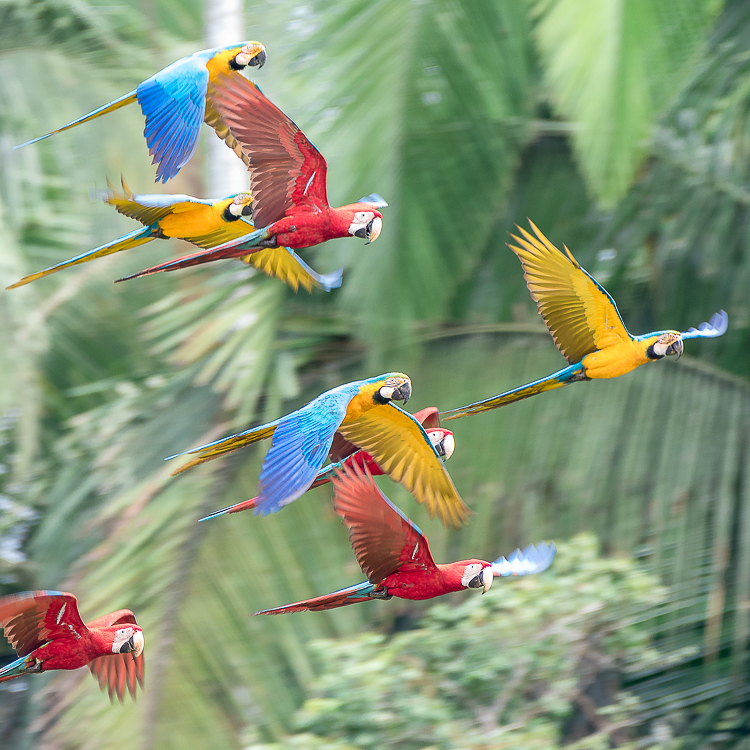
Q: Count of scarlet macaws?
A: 4